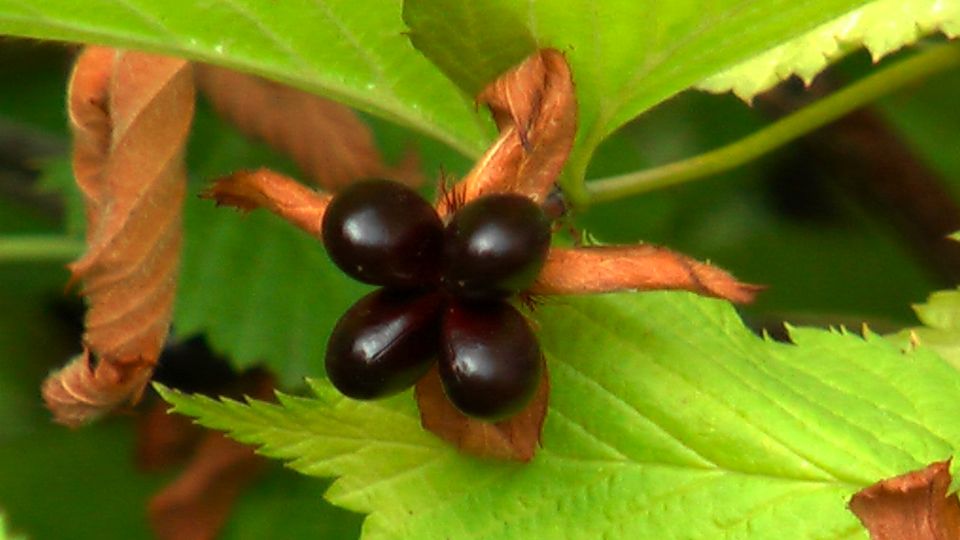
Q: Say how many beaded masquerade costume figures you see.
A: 0